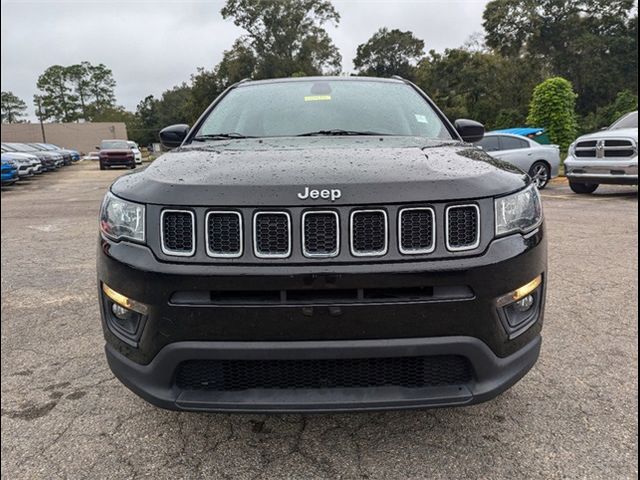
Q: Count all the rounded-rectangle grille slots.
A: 7